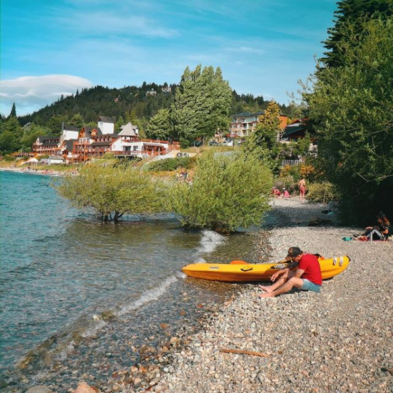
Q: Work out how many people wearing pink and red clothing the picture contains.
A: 4